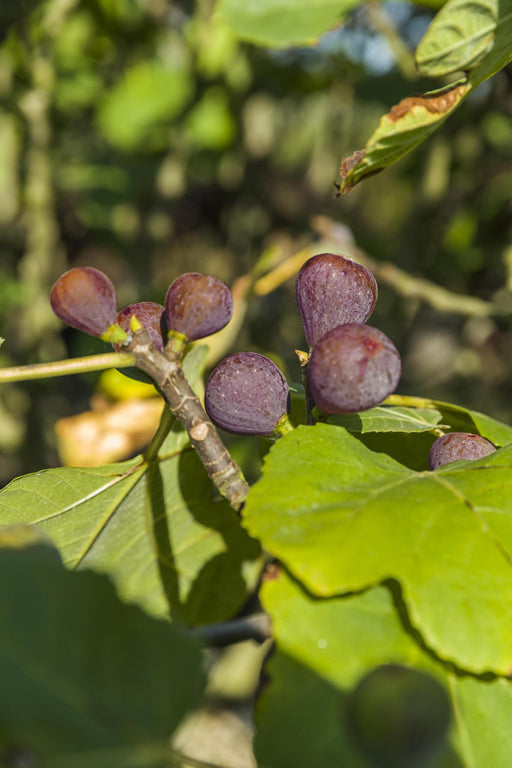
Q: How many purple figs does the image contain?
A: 7